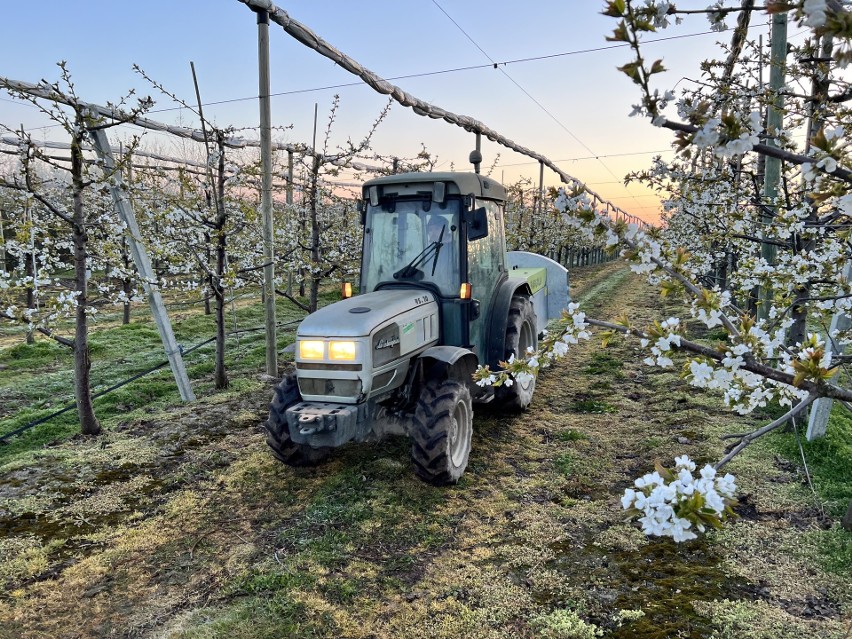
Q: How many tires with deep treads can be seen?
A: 3